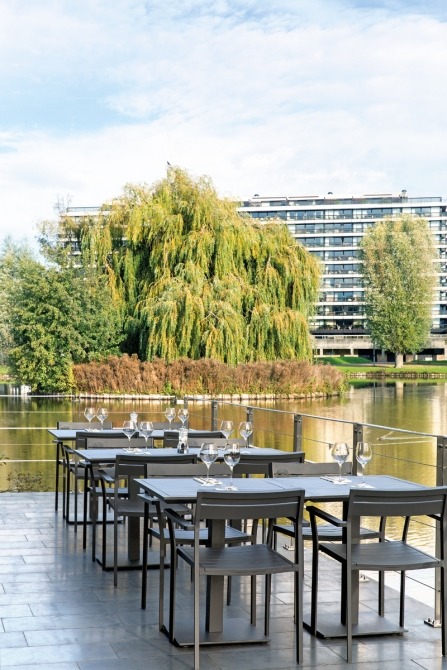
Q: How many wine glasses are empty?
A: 12